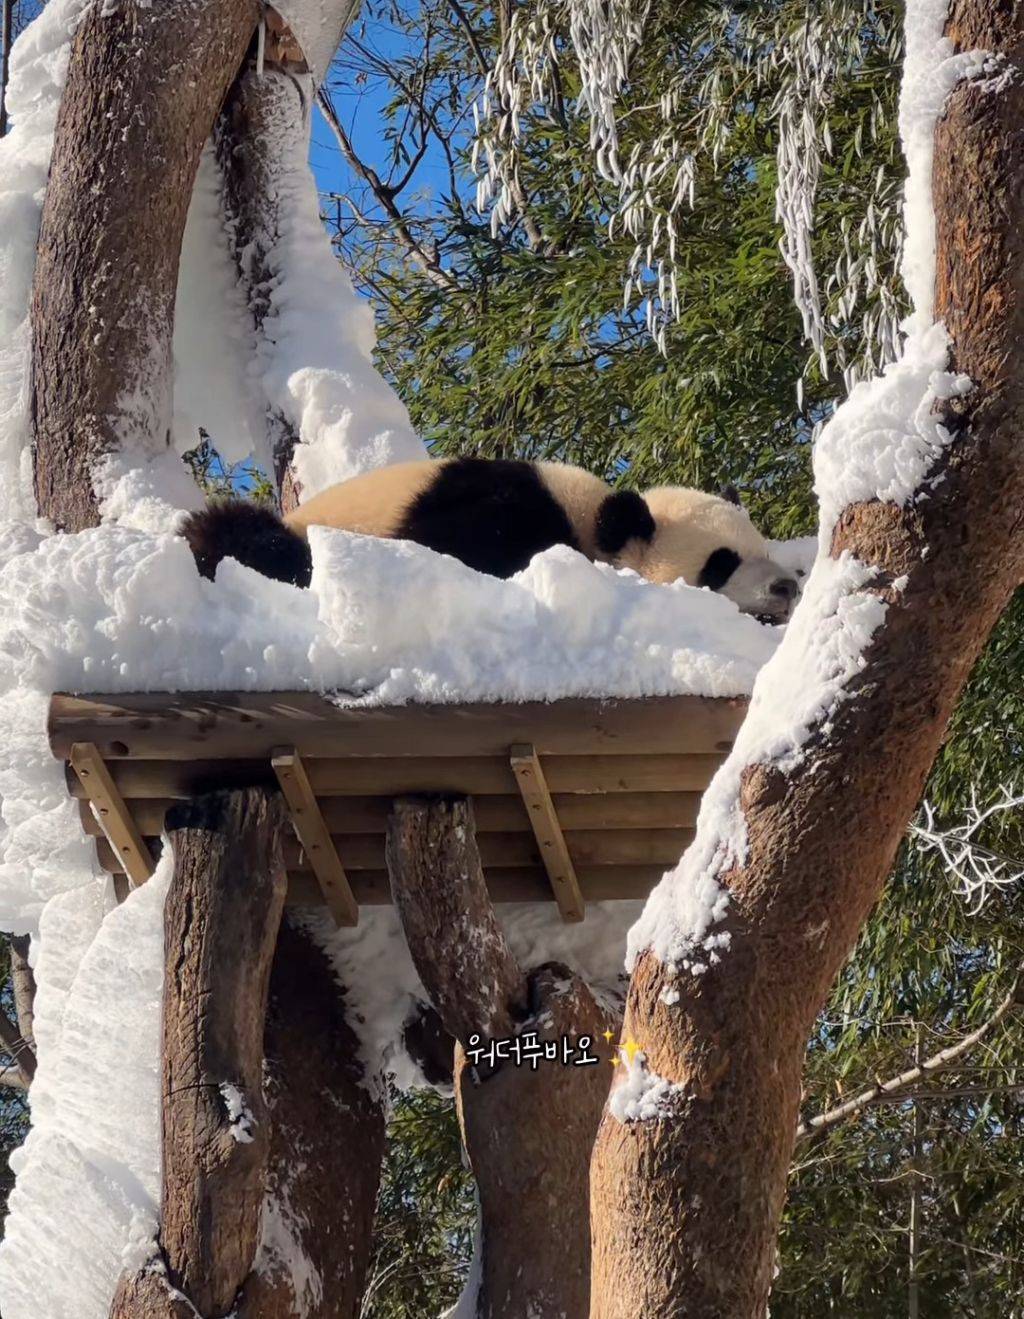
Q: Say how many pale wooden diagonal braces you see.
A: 3